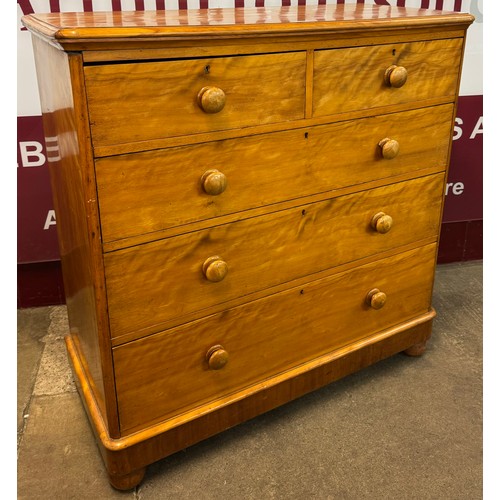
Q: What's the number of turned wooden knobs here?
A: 8